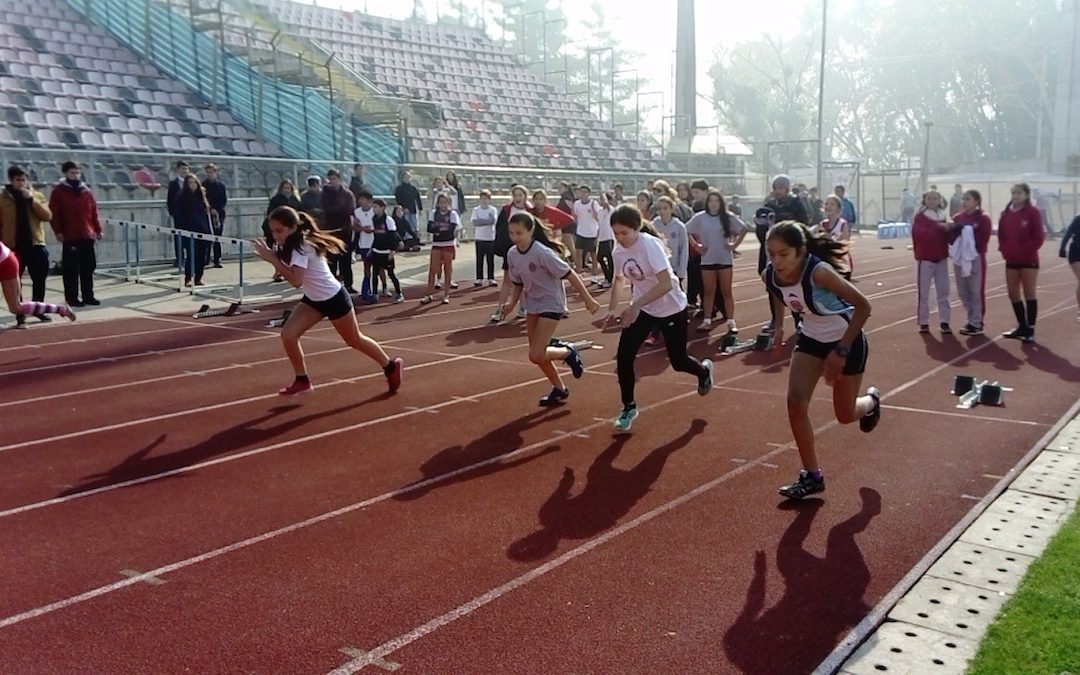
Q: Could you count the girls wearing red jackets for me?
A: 3